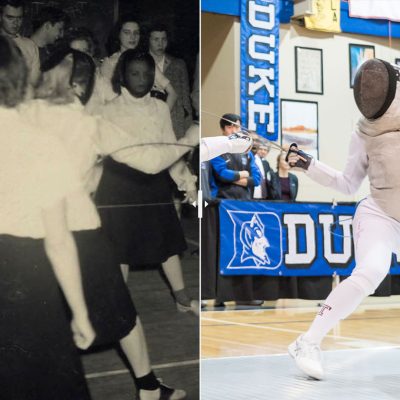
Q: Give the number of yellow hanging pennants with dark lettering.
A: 1